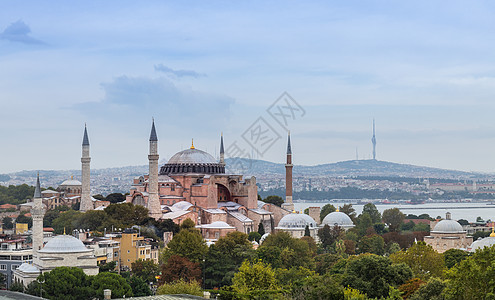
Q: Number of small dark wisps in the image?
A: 2